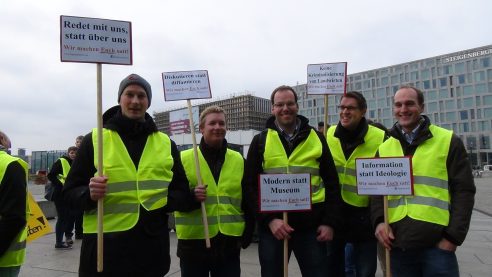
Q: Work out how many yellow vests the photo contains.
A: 7